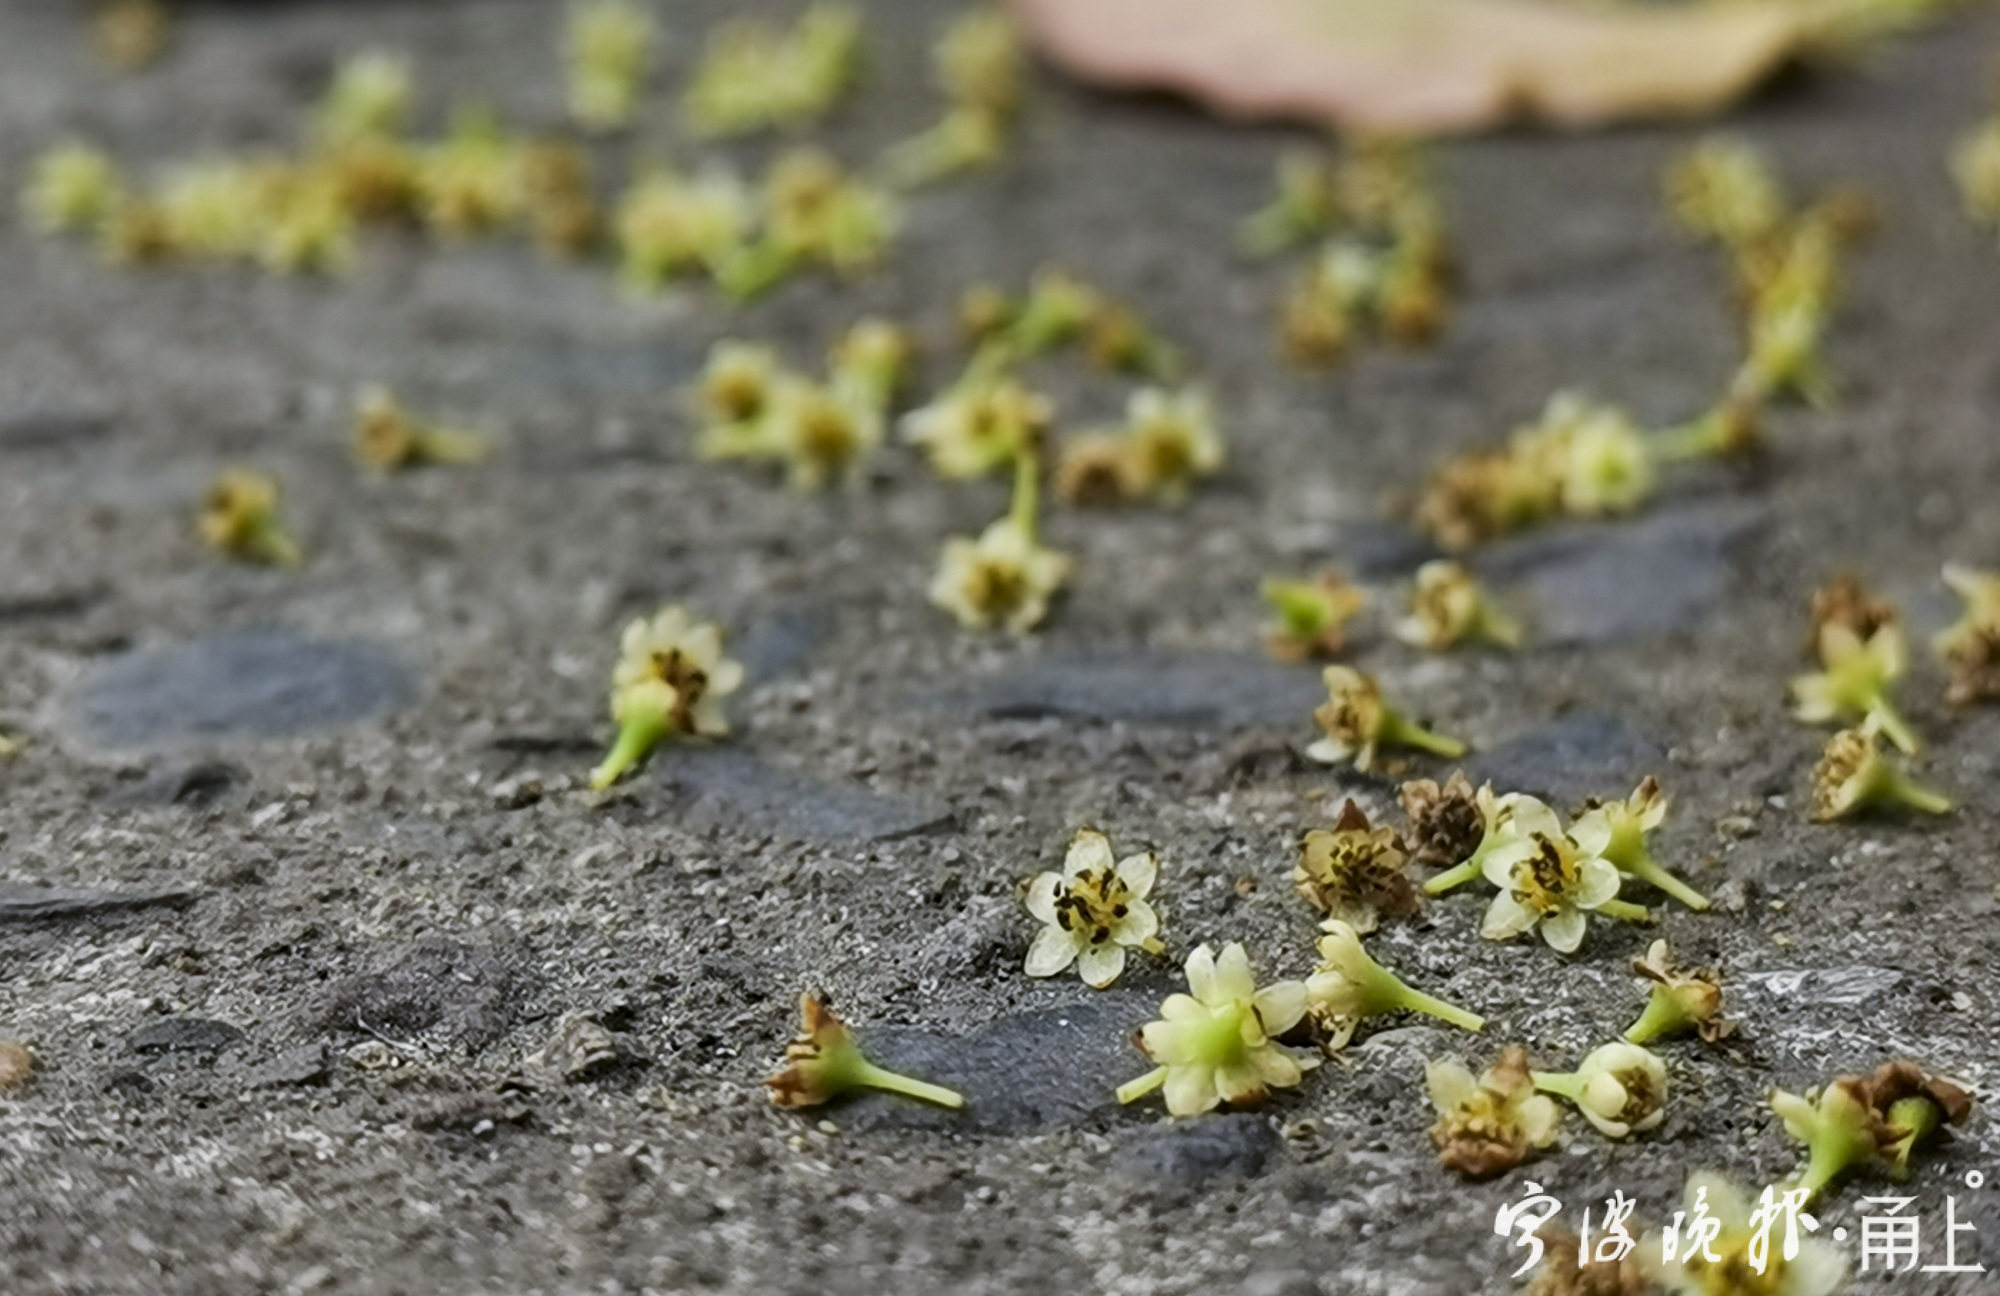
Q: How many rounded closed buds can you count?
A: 1